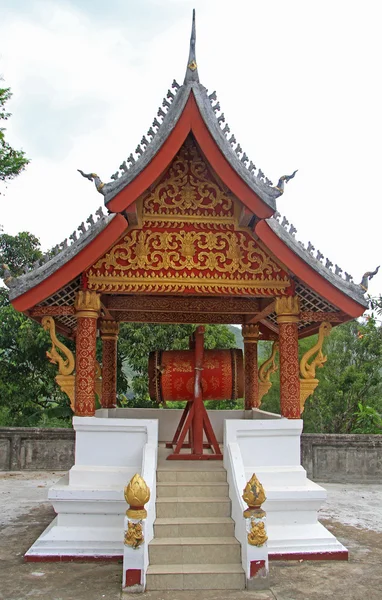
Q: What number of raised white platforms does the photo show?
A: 2